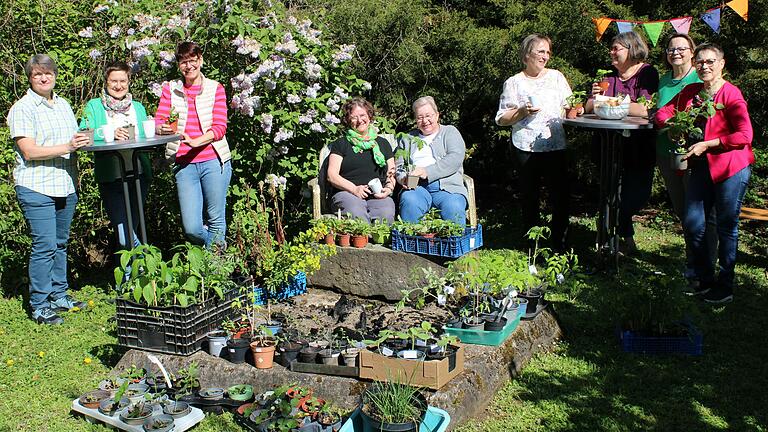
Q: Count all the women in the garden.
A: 9